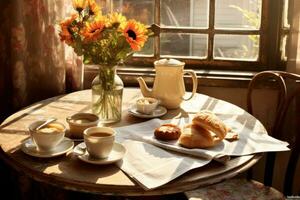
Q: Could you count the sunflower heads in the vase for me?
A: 6